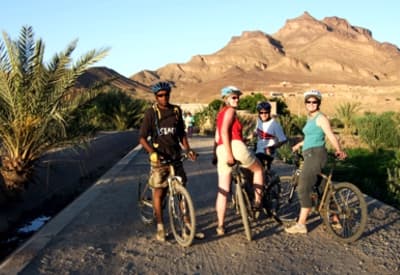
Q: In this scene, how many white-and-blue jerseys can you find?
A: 1